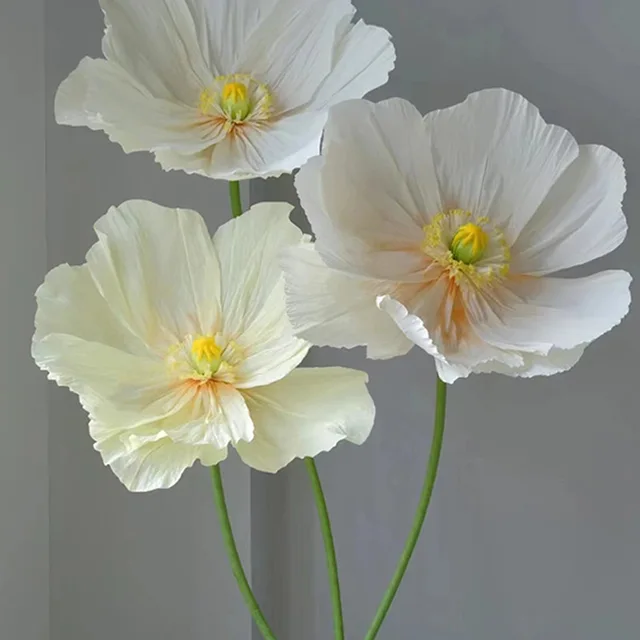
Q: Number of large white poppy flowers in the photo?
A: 3